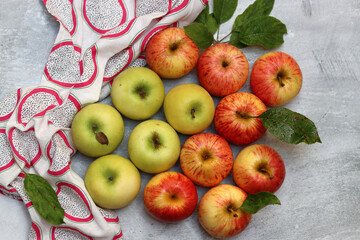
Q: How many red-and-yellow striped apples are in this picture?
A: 8